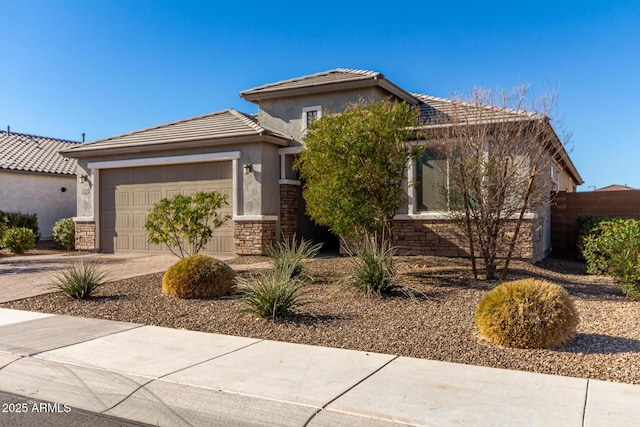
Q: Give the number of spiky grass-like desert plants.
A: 4